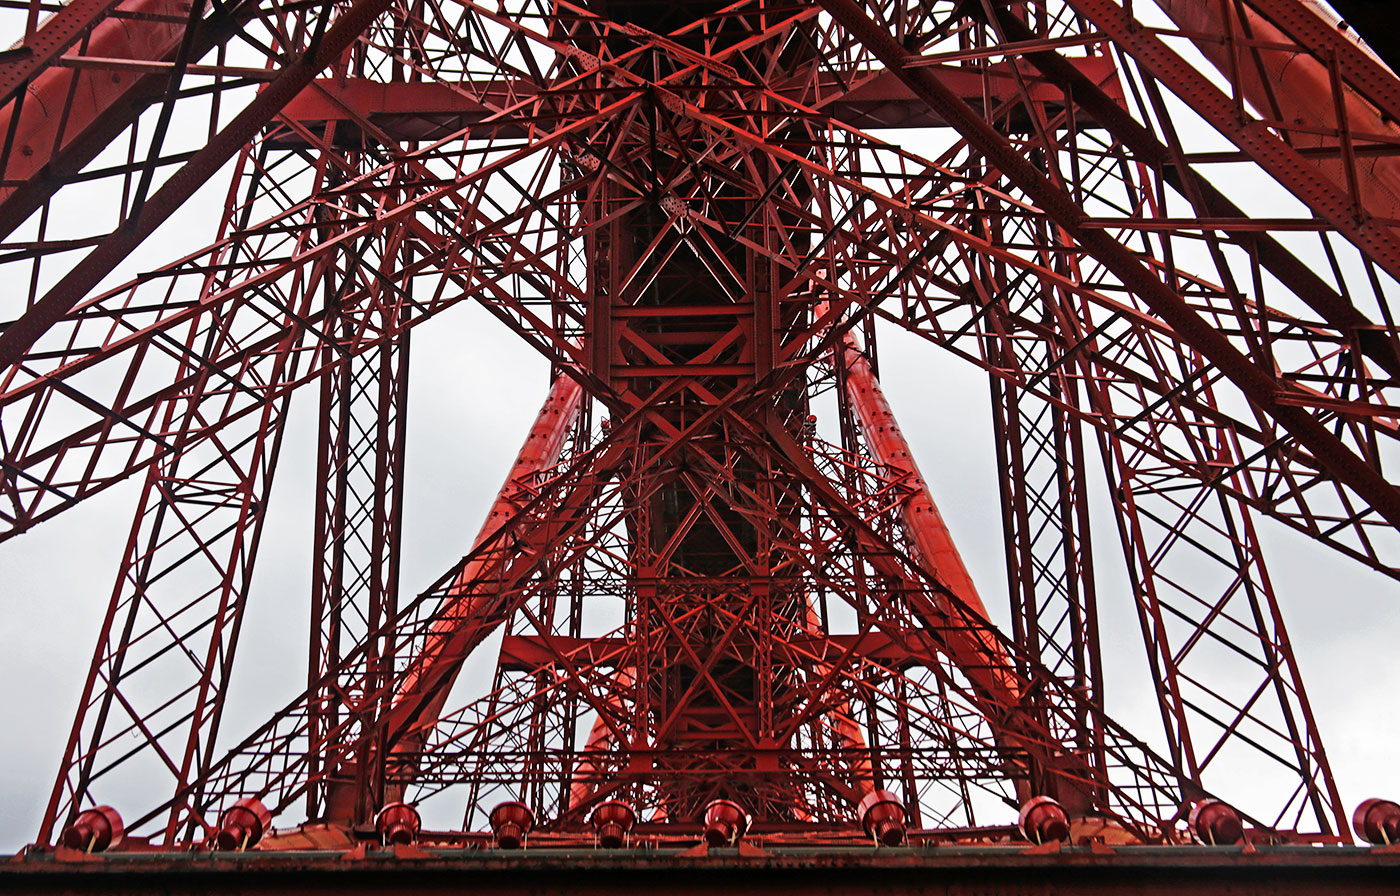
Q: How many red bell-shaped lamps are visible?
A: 10